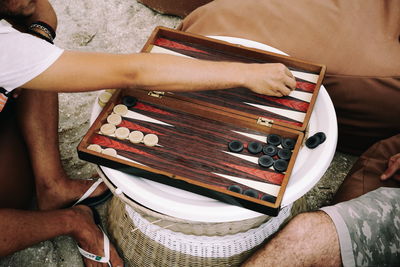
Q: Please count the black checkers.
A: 14